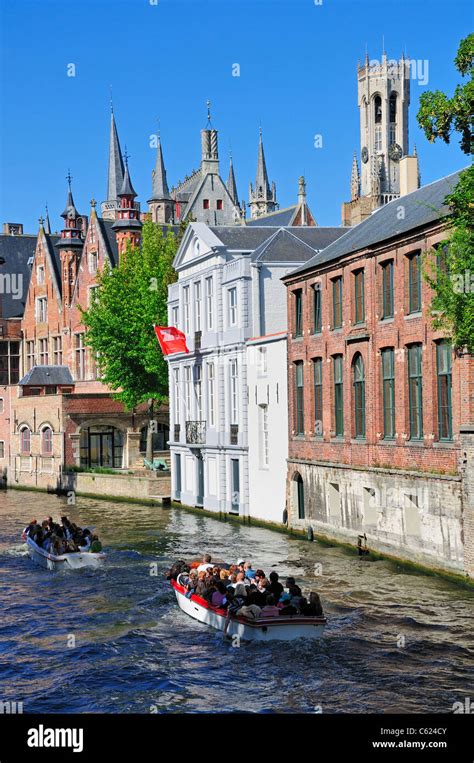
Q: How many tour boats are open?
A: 2